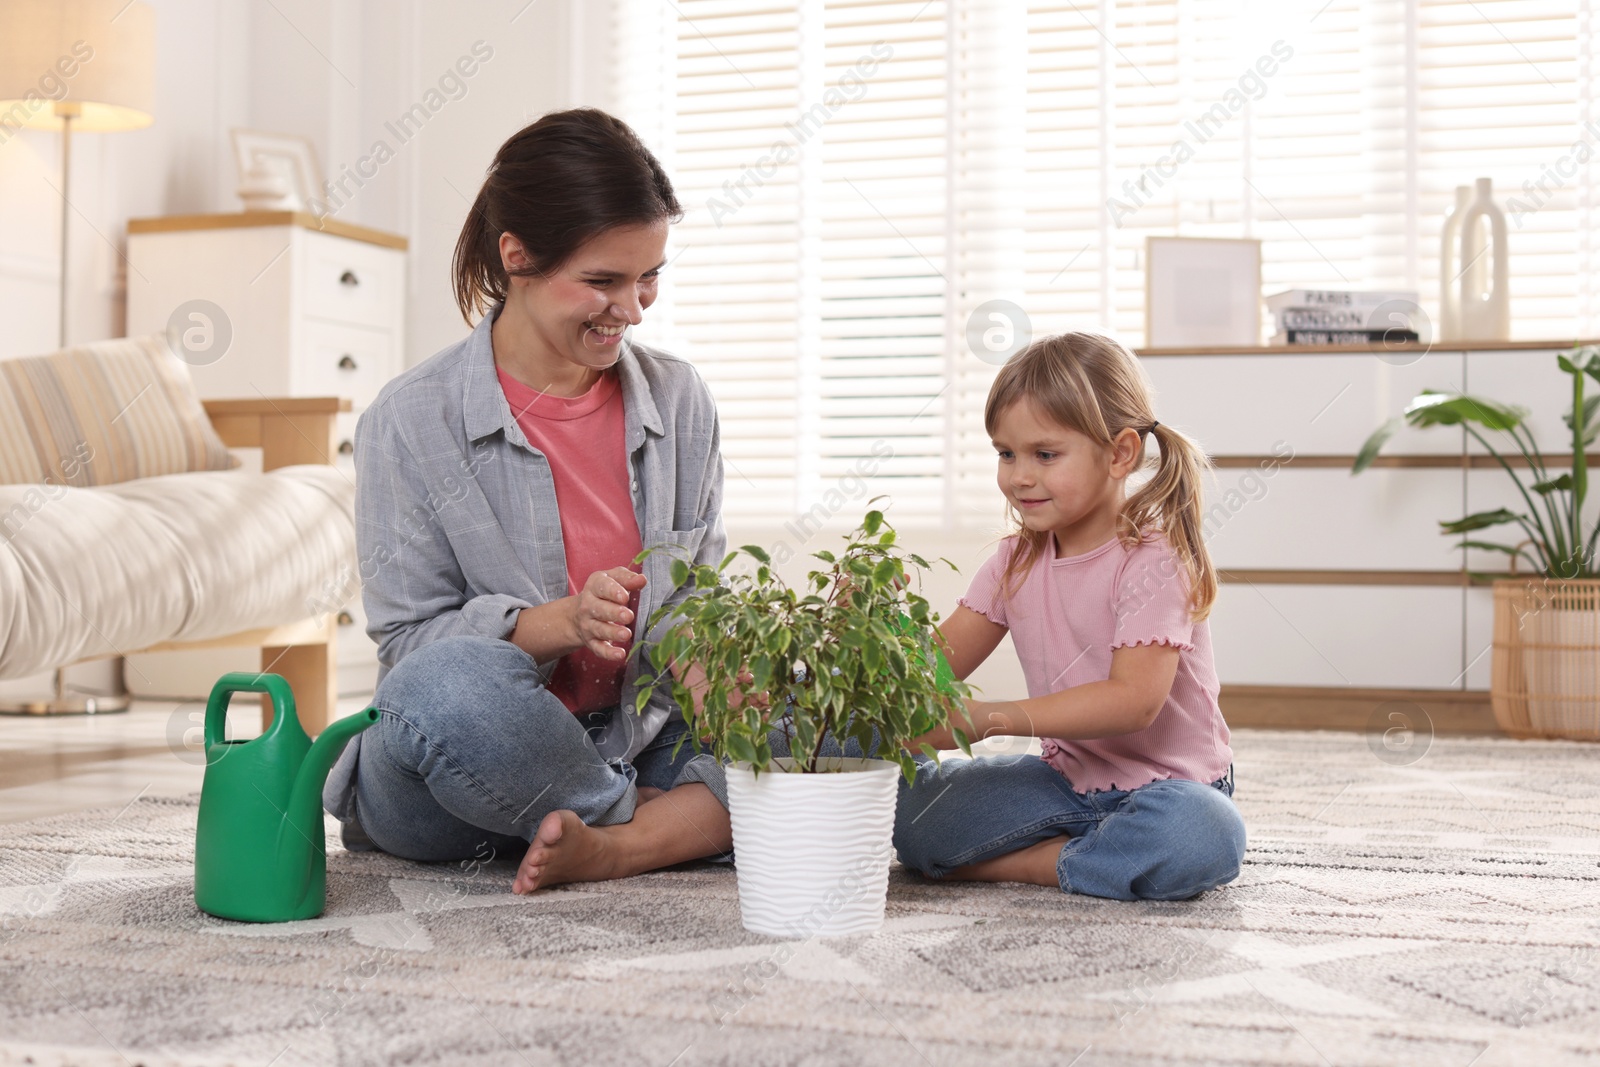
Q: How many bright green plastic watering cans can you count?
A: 1